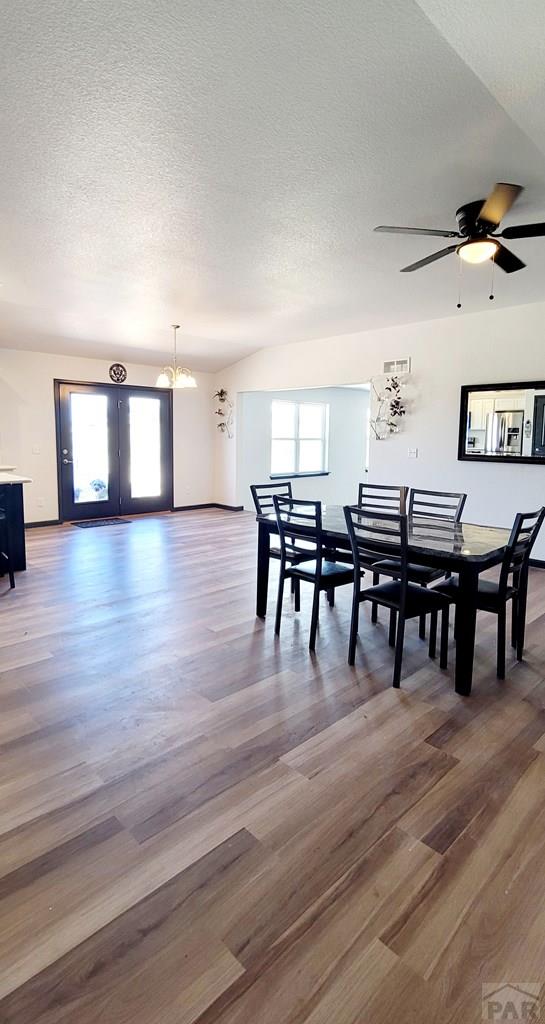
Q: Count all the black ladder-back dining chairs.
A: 6